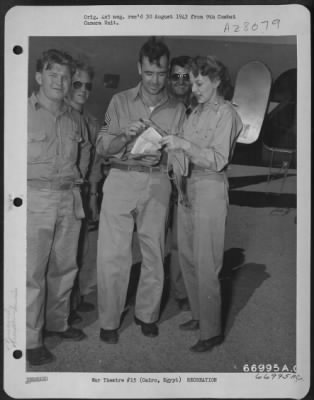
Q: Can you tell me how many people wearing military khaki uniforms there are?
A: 5